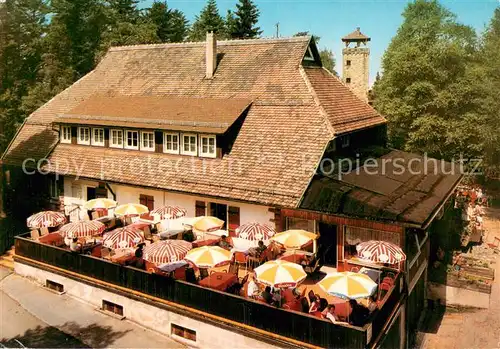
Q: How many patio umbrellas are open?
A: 14